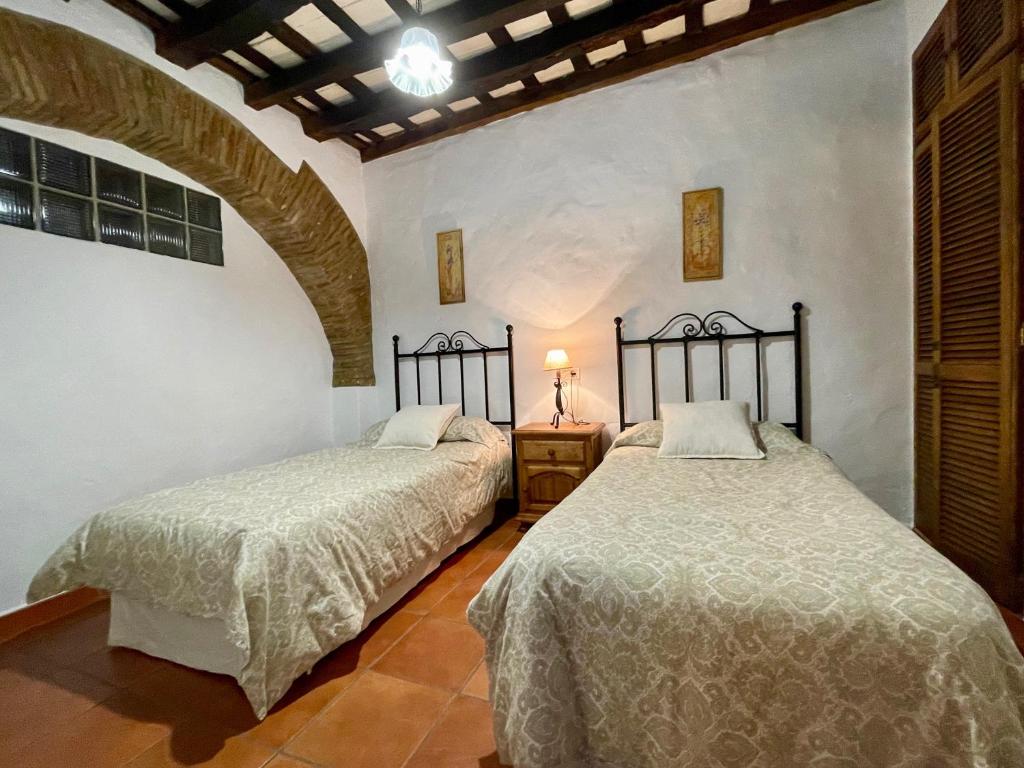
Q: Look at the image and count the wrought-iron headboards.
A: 2